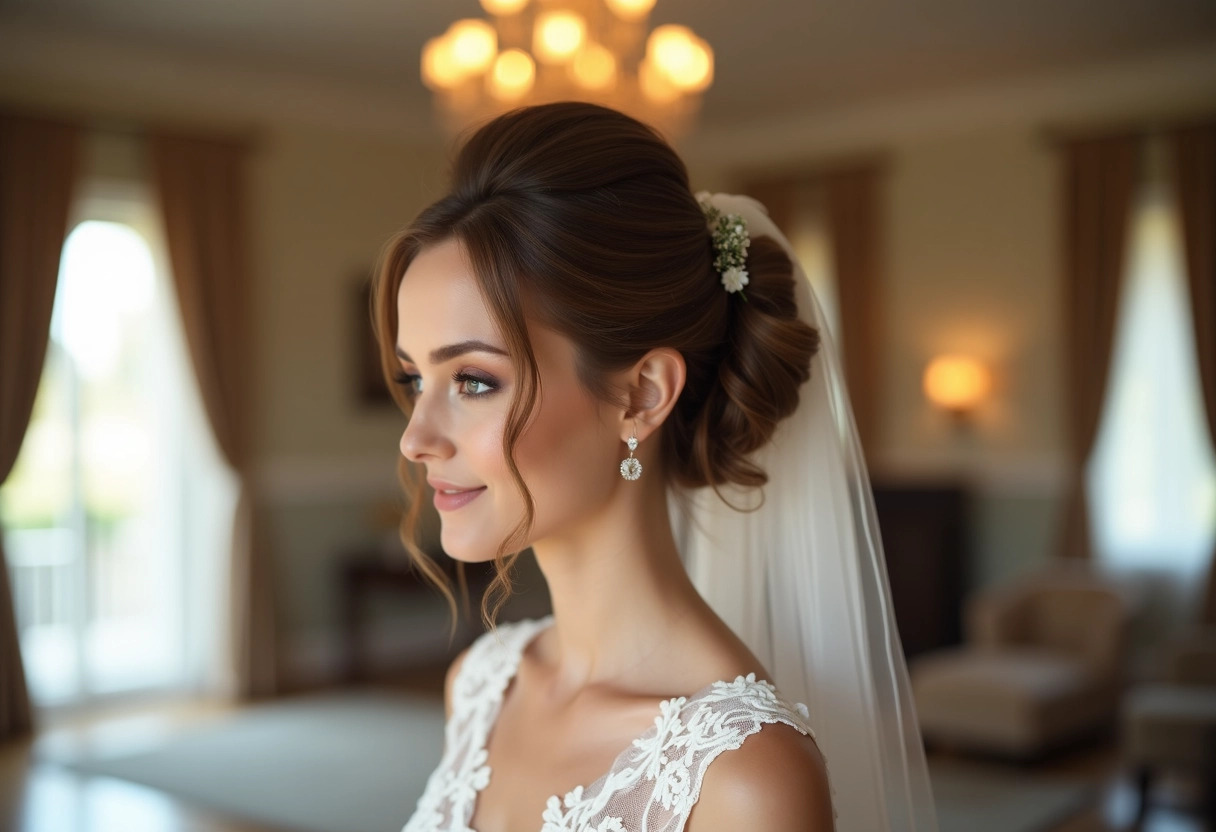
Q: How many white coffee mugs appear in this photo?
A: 0